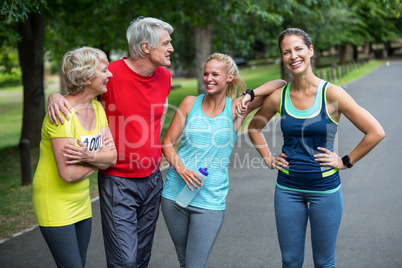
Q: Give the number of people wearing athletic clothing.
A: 4